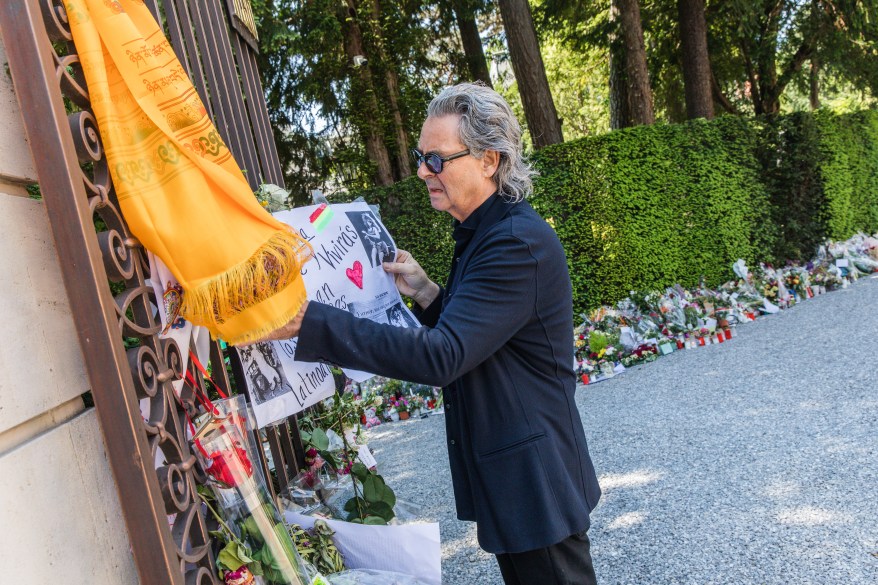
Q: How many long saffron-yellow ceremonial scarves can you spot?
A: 1